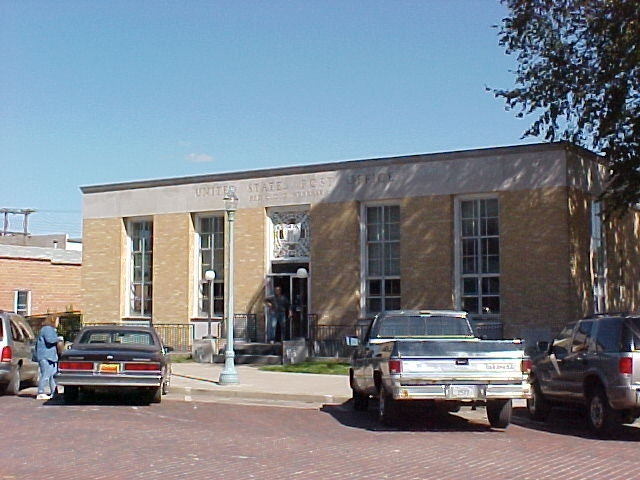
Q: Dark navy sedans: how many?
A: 1